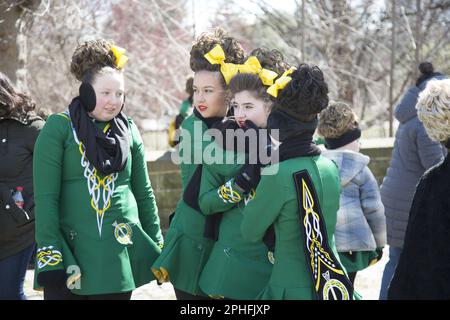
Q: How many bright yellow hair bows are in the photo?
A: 4